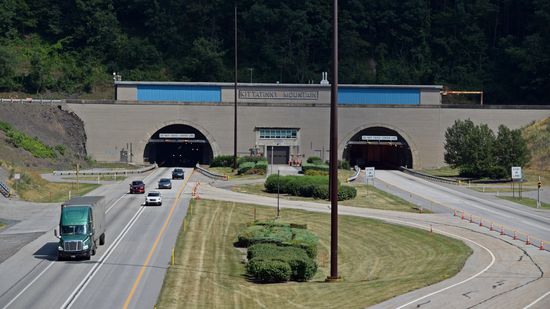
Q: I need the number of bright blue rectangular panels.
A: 2